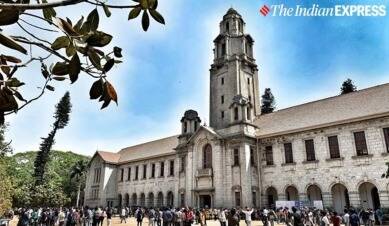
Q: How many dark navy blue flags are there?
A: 0